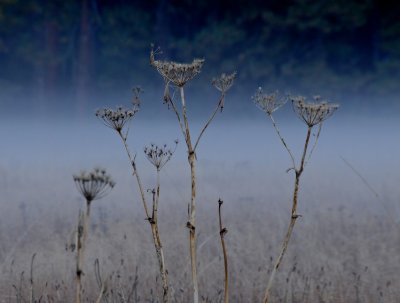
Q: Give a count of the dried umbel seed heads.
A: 7